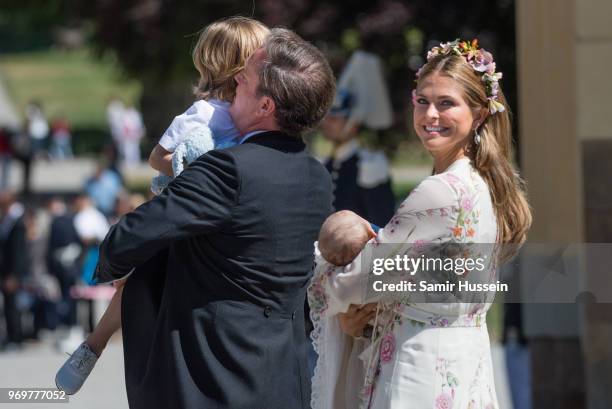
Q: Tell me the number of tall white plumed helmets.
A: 1